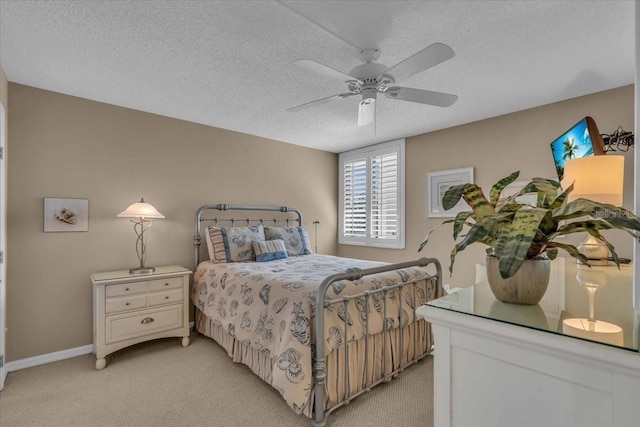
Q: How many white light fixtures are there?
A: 3